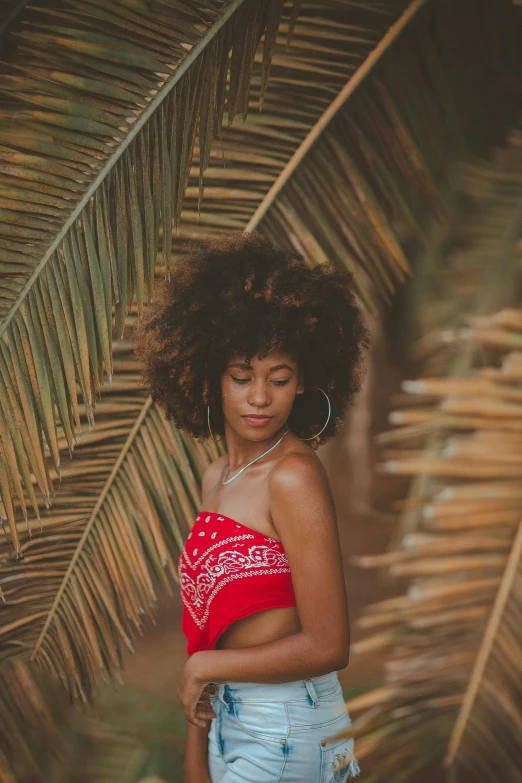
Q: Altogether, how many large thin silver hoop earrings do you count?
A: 2